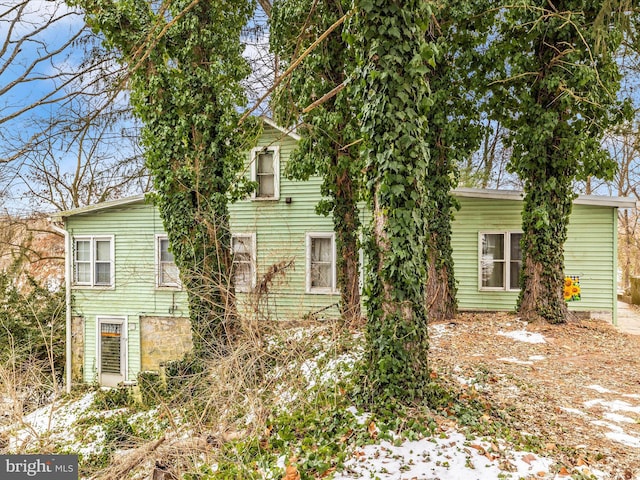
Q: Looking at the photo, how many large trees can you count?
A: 5